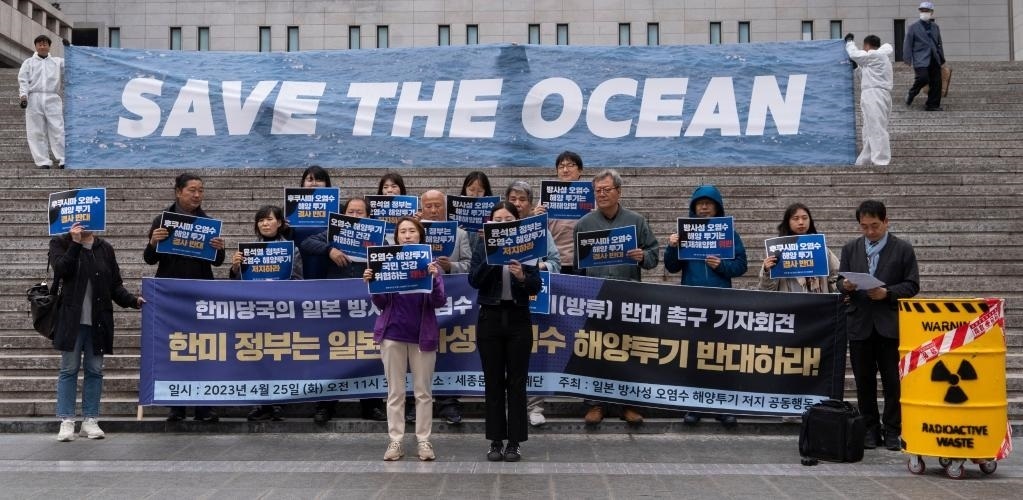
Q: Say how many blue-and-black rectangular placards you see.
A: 15